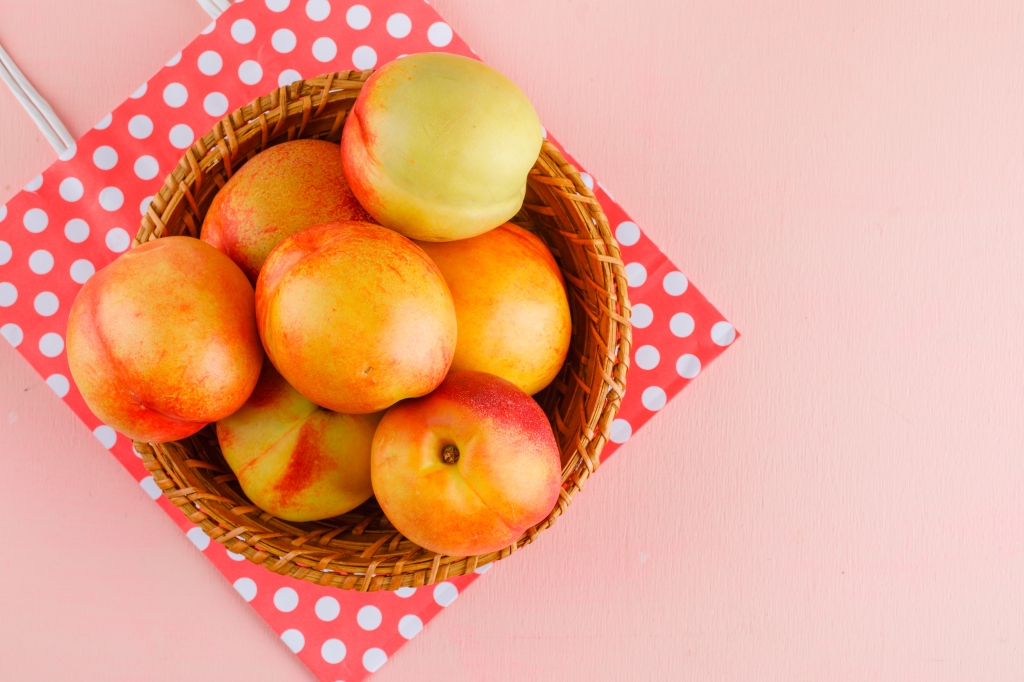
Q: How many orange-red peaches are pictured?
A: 5